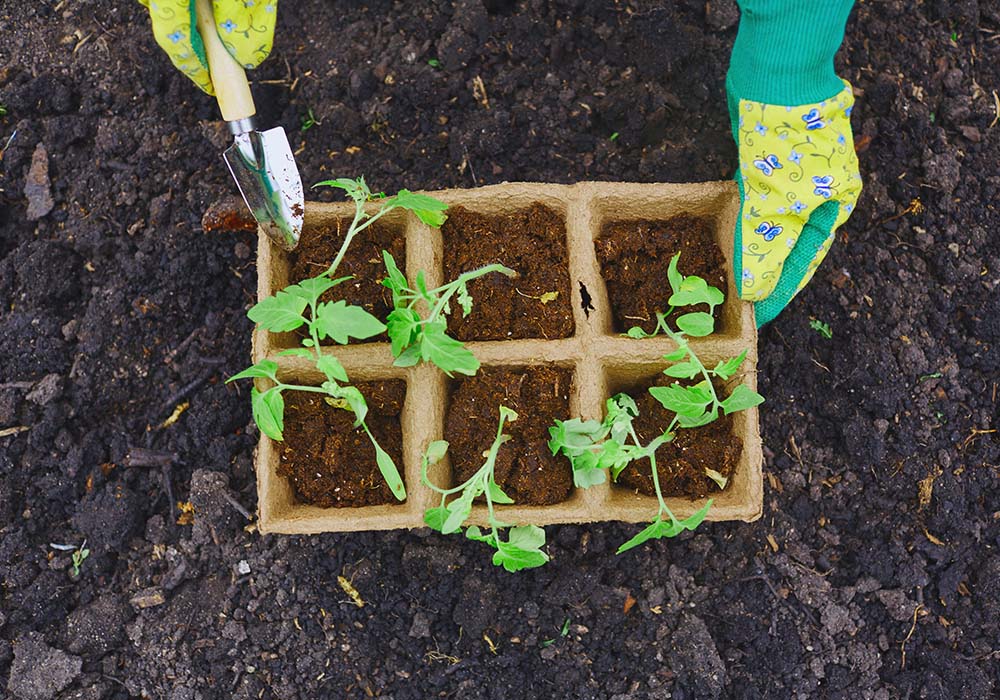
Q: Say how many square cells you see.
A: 6